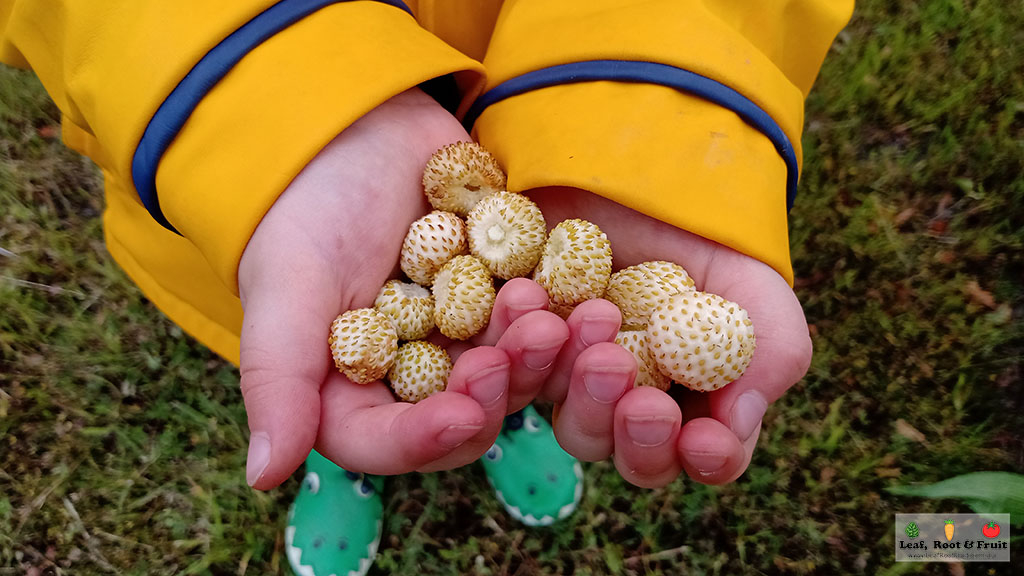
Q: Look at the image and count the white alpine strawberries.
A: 11